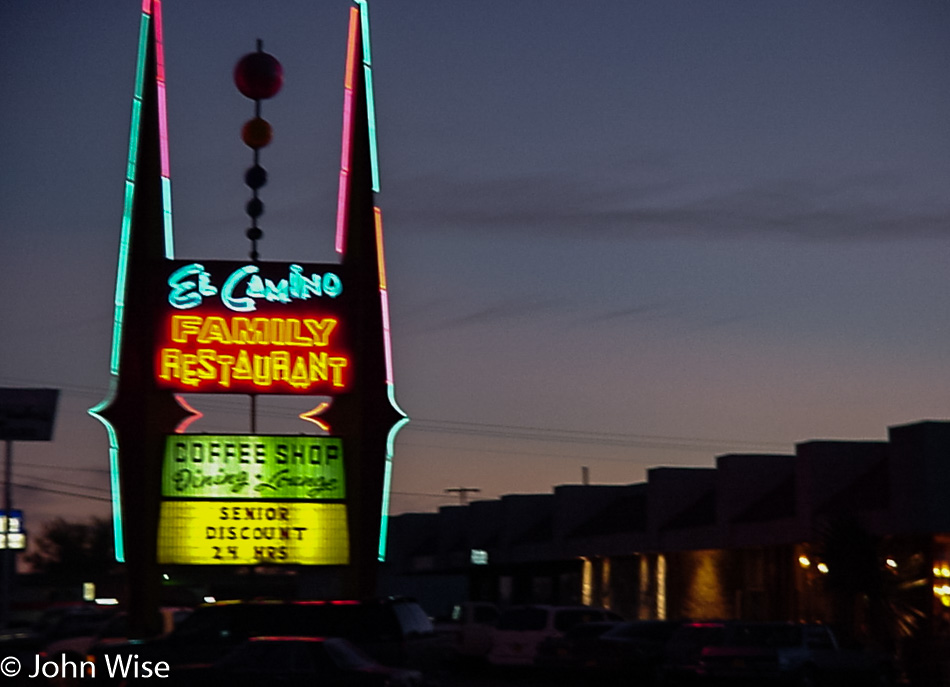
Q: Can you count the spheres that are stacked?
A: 6